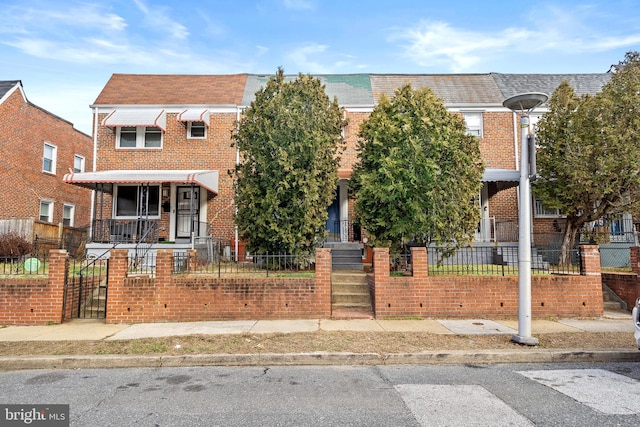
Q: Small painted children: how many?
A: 0